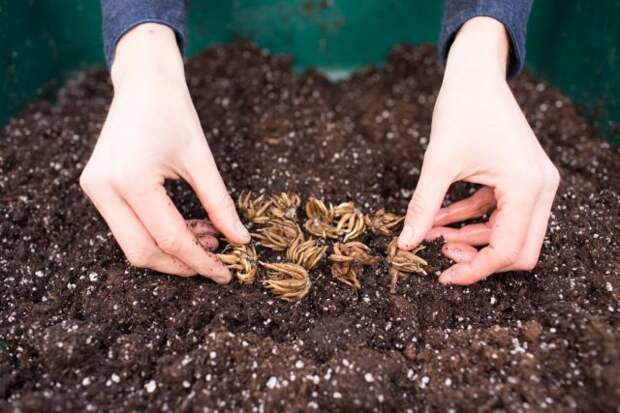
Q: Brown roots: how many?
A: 11